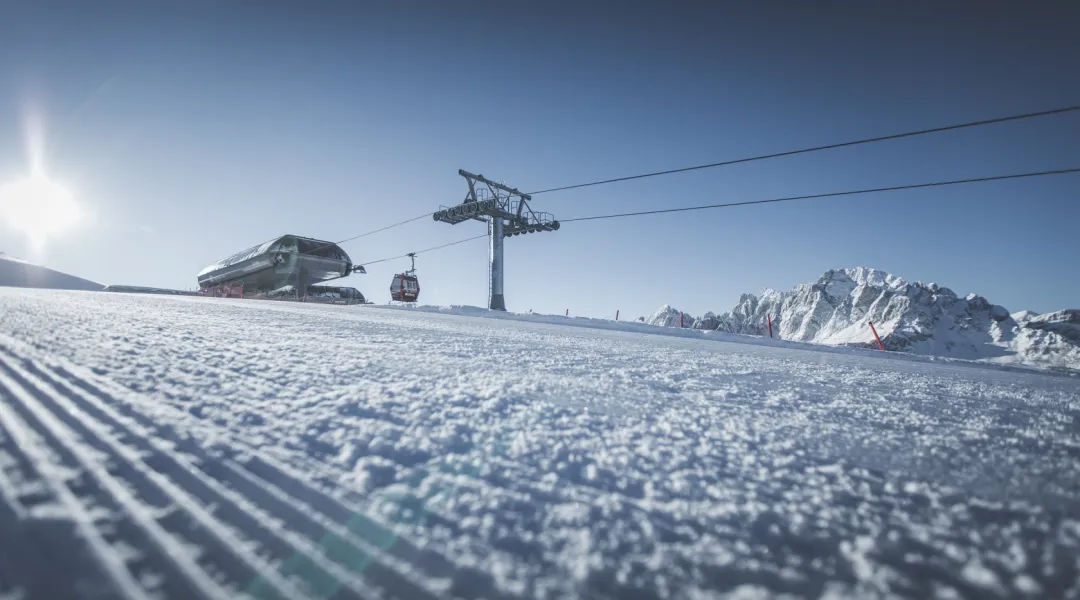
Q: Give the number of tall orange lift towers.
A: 0